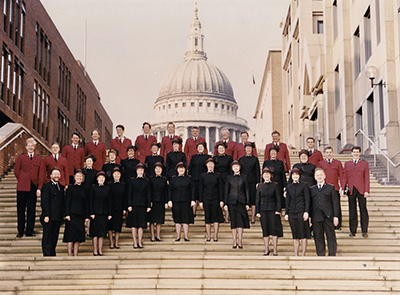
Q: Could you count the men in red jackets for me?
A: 14